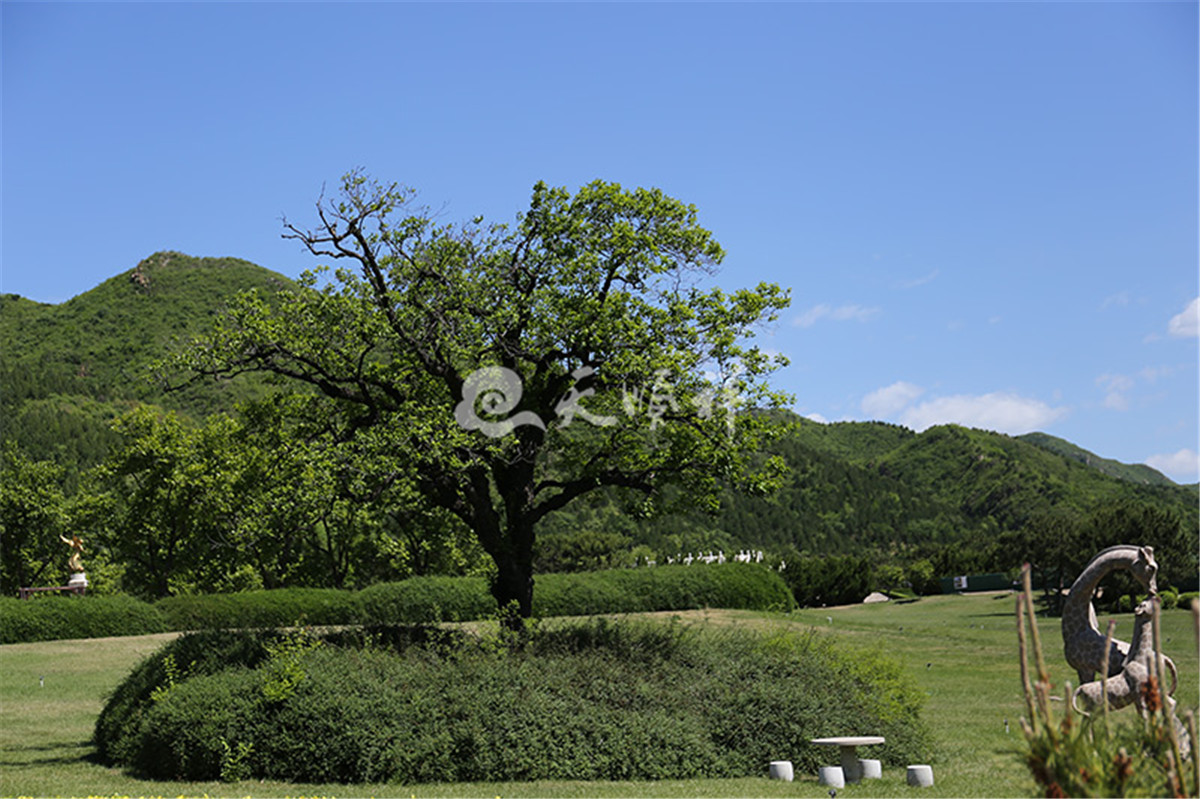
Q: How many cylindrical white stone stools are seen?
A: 4